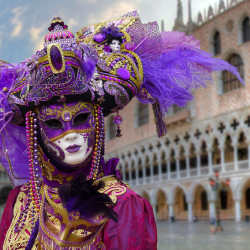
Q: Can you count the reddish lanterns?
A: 3